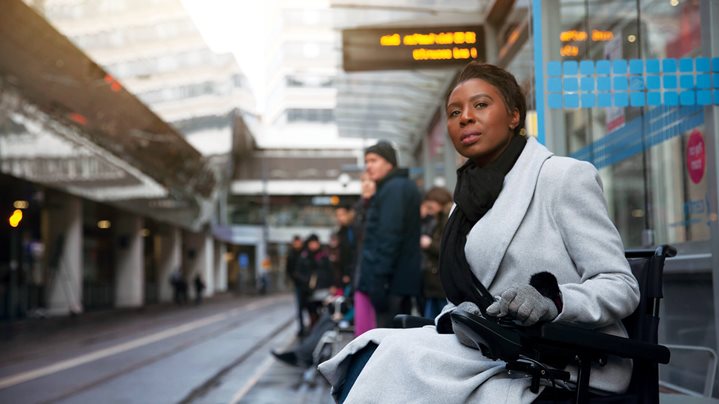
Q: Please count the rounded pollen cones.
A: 0